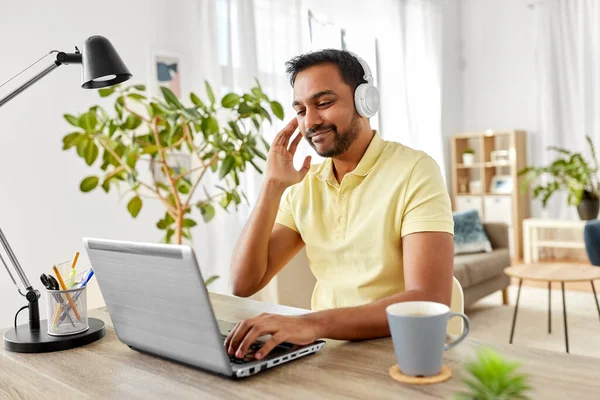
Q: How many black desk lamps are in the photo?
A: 1